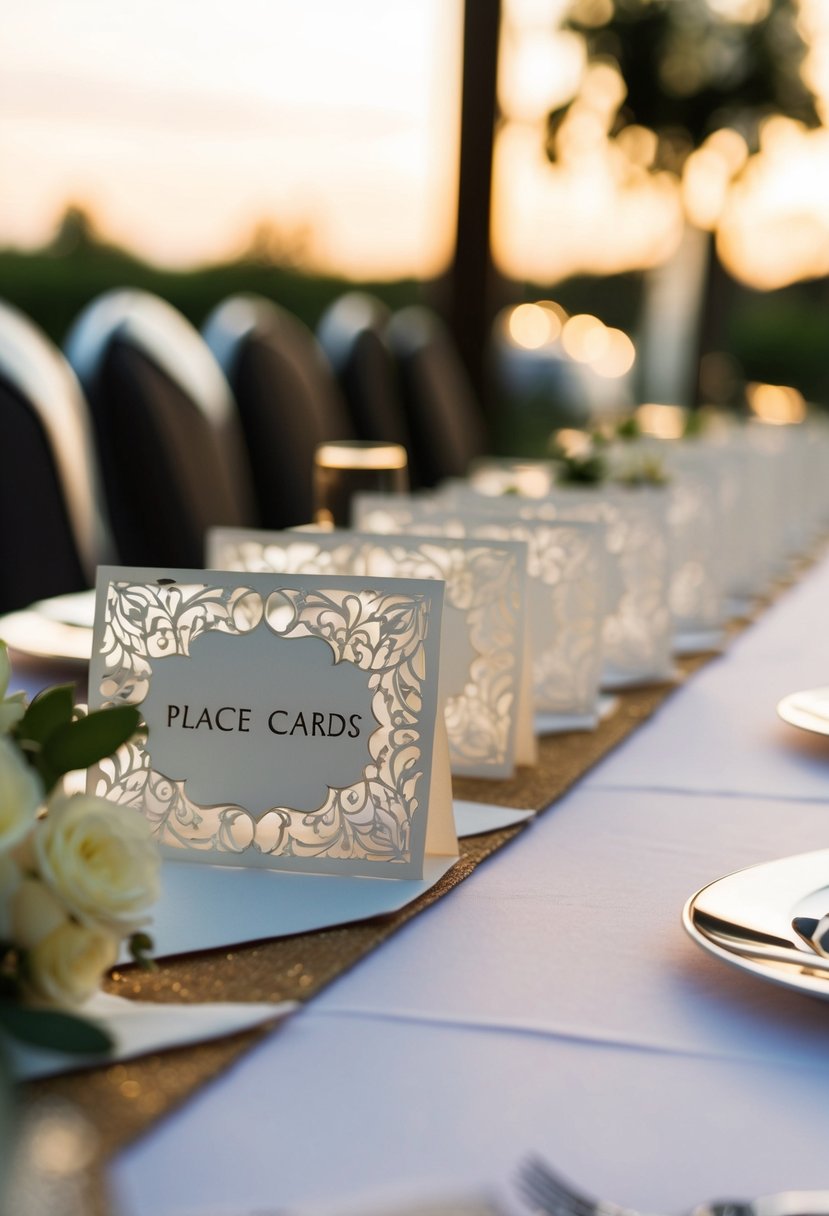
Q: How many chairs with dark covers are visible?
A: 5